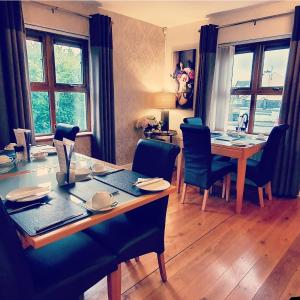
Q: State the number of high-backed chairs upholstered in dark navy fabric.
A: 6